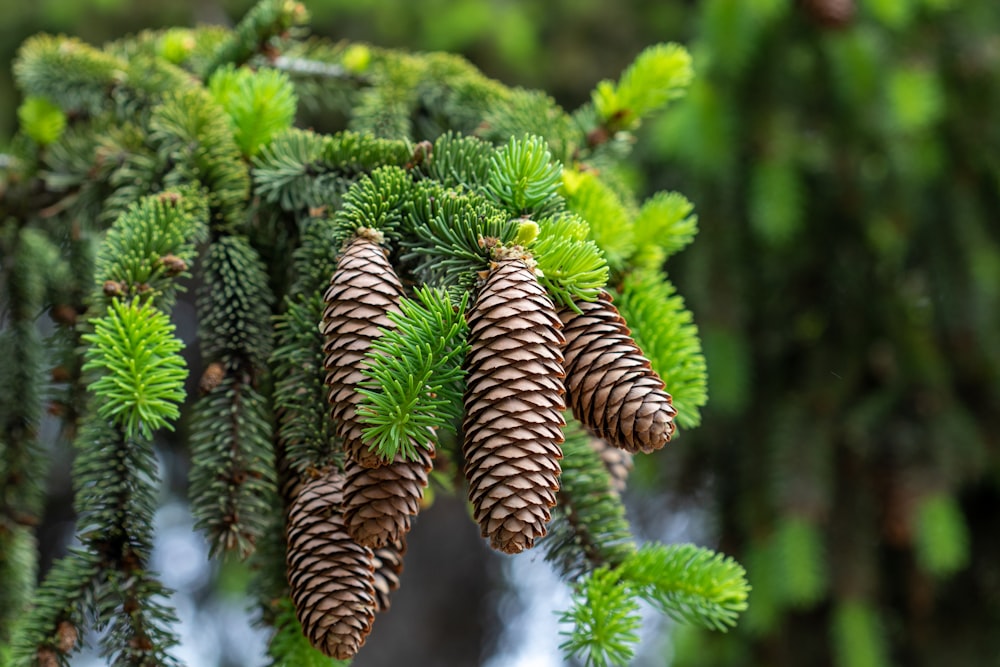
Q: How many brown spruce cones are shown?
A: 7